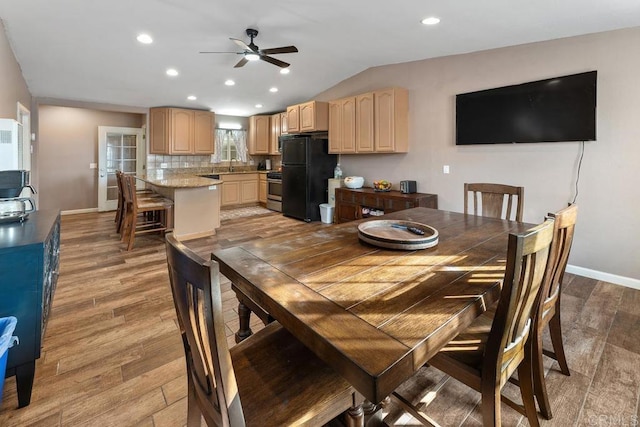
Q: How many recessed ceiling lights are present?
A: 8